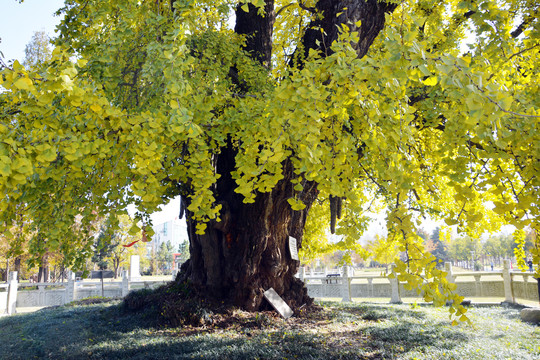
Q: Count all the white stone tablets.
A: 2